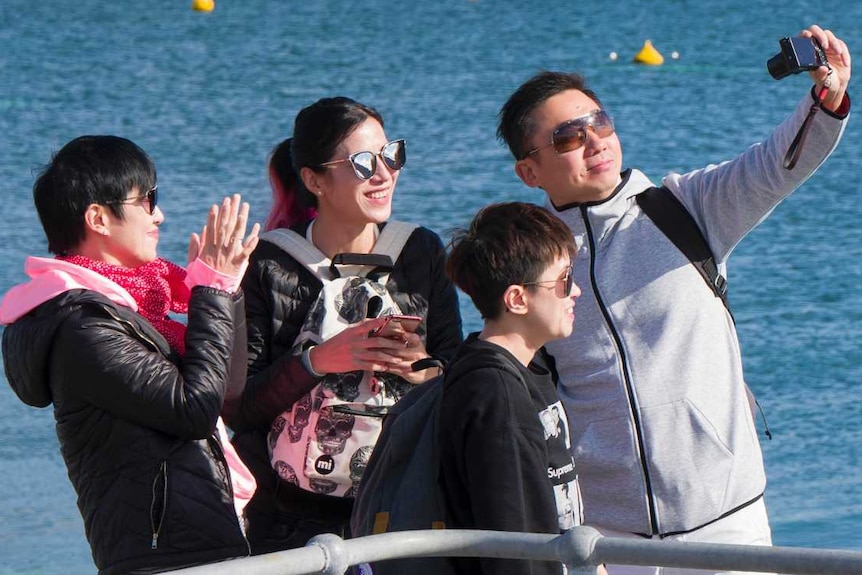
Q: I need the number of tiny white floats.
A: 2